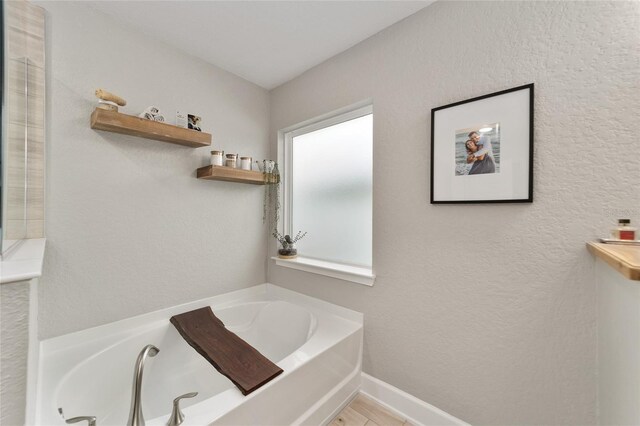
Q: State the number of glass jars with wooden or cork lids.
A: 3